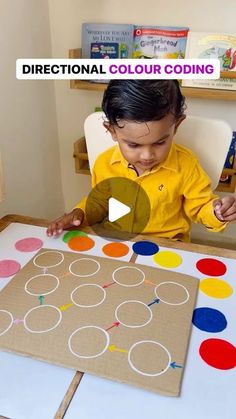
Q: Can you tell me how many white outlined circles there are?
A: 11